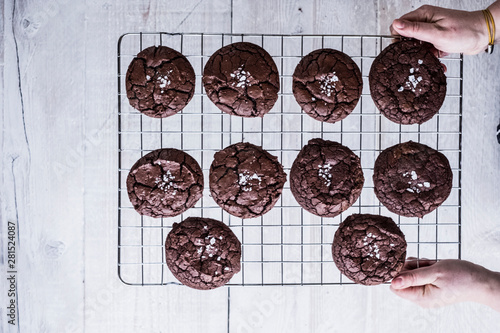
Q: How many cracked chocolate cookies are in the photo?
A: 10